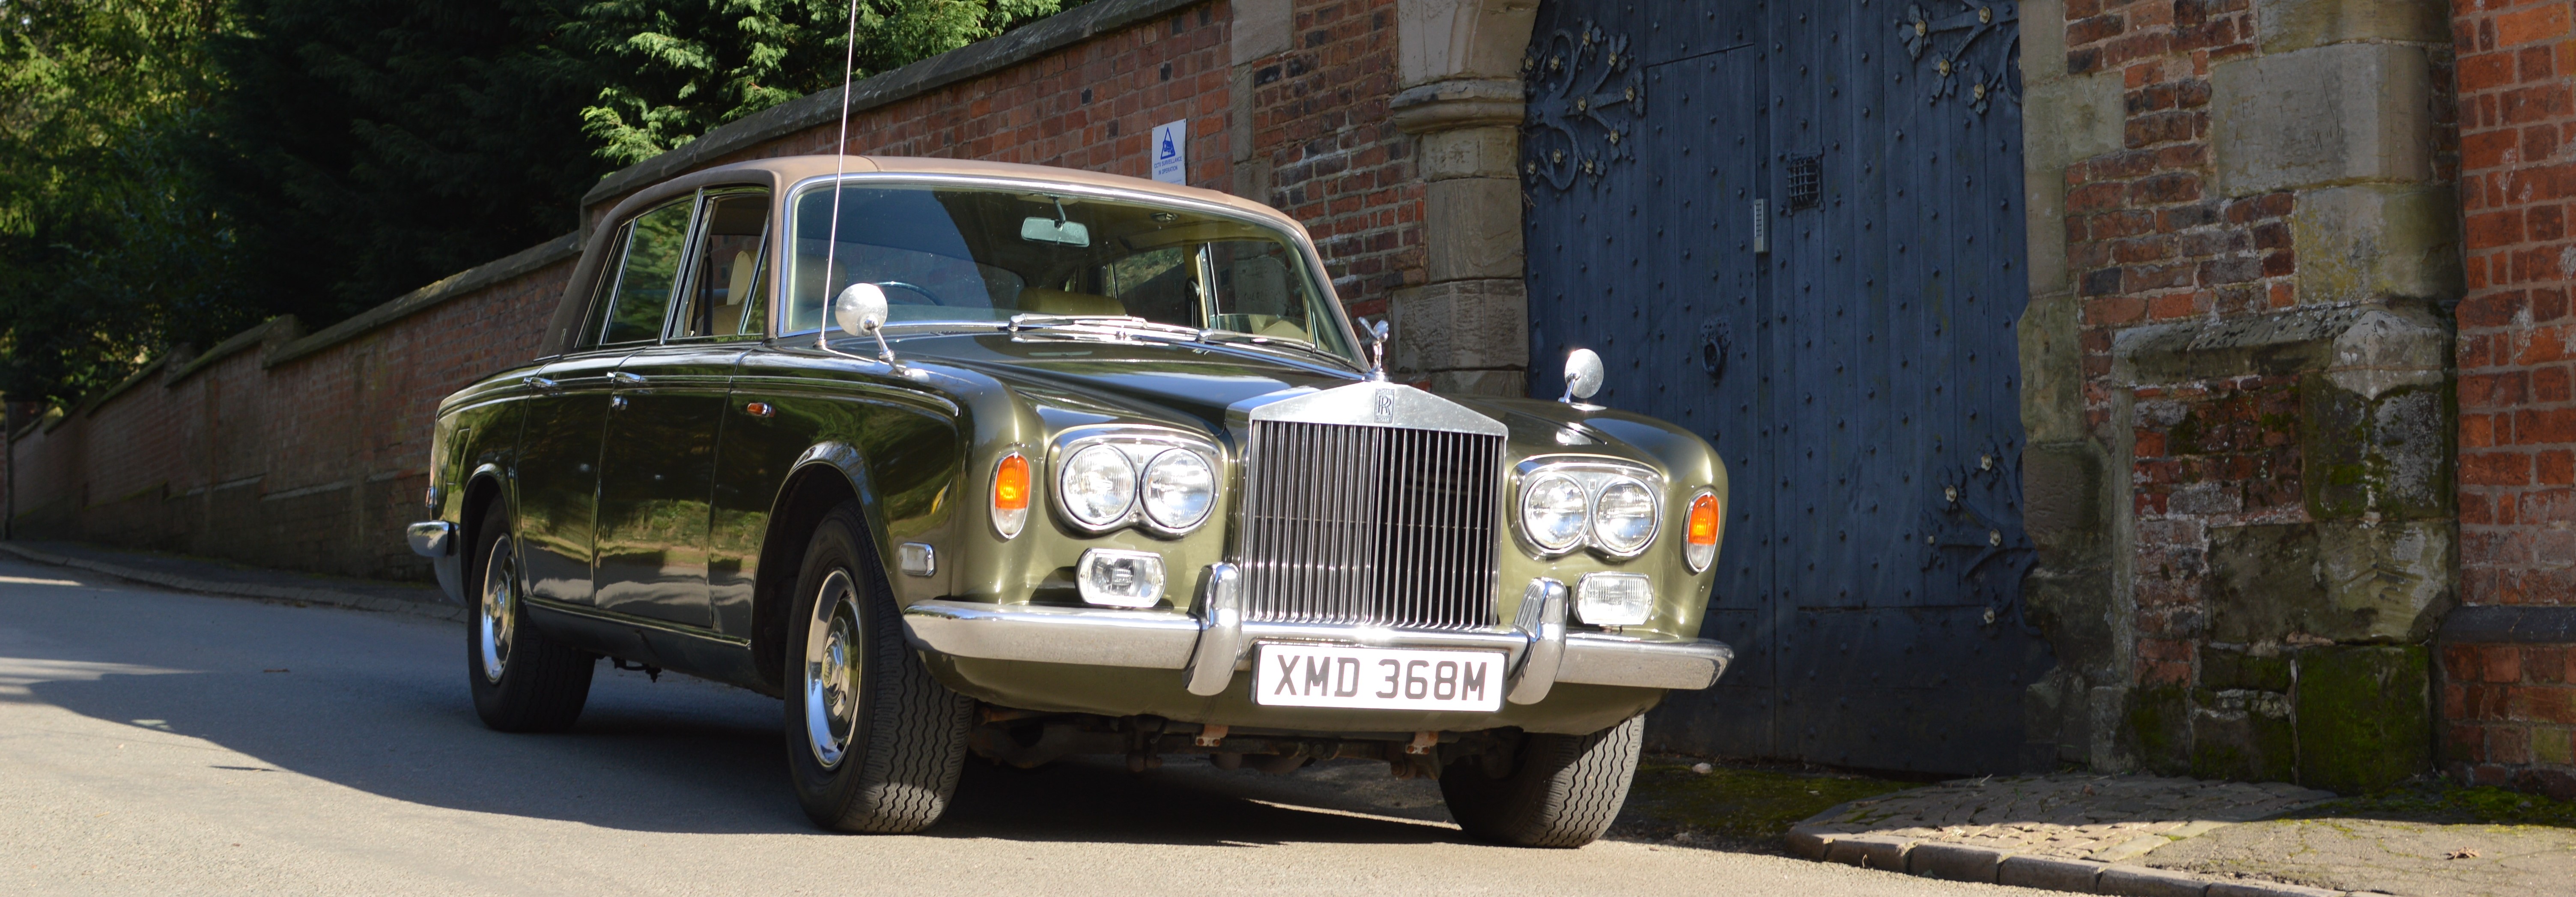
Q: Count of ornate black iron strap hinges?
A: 3